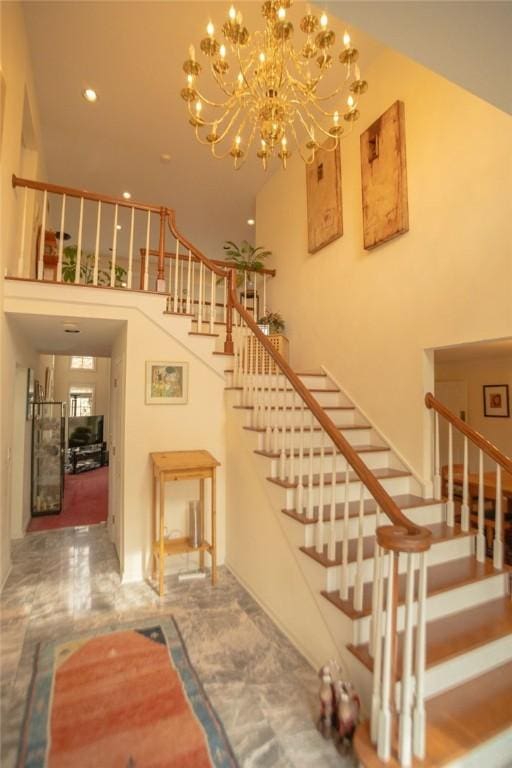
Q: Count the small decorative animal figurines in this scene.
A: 2